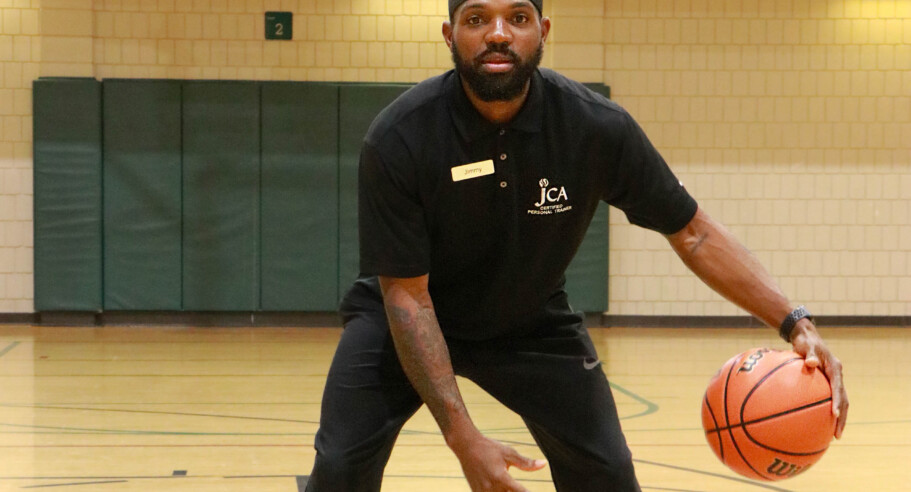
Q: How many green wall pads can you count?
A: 6